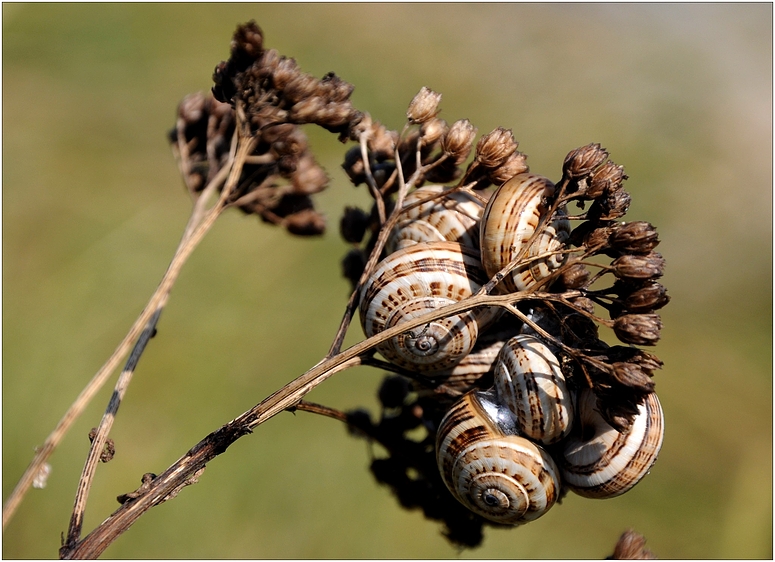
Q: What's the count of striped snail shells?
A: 7